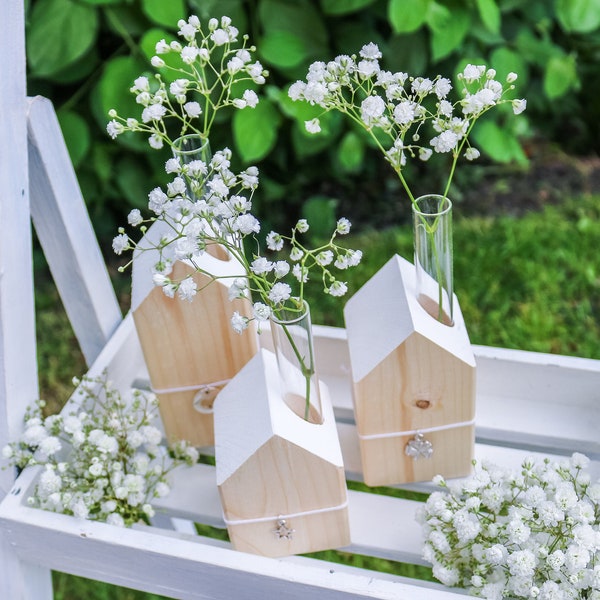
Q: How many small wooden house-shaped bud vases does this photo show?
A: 3